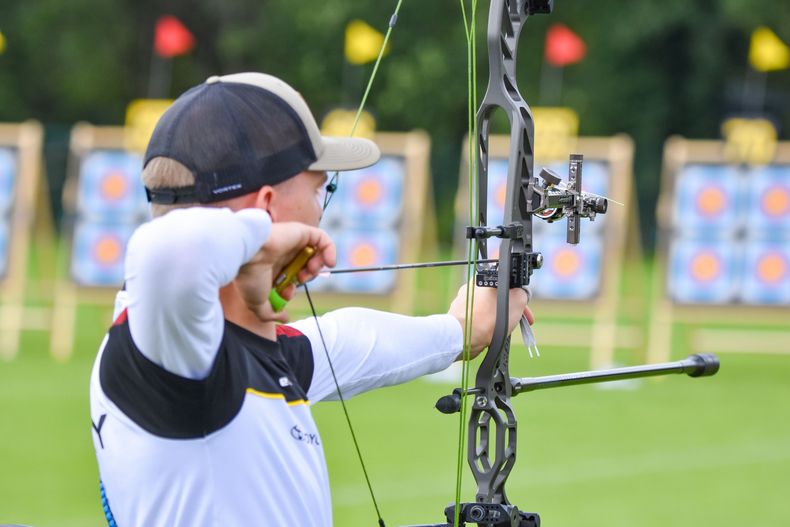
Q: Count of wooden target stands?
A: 5